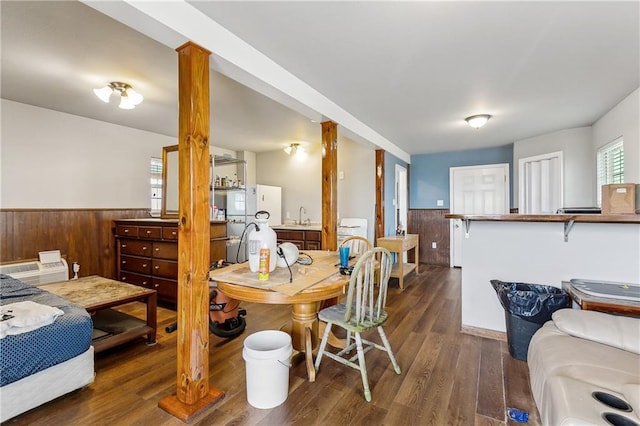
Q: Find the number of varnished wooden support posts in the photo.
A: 3